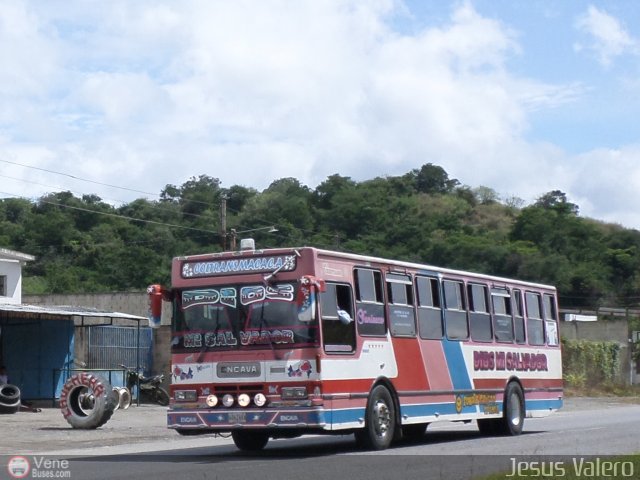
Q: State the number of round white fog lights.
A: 4